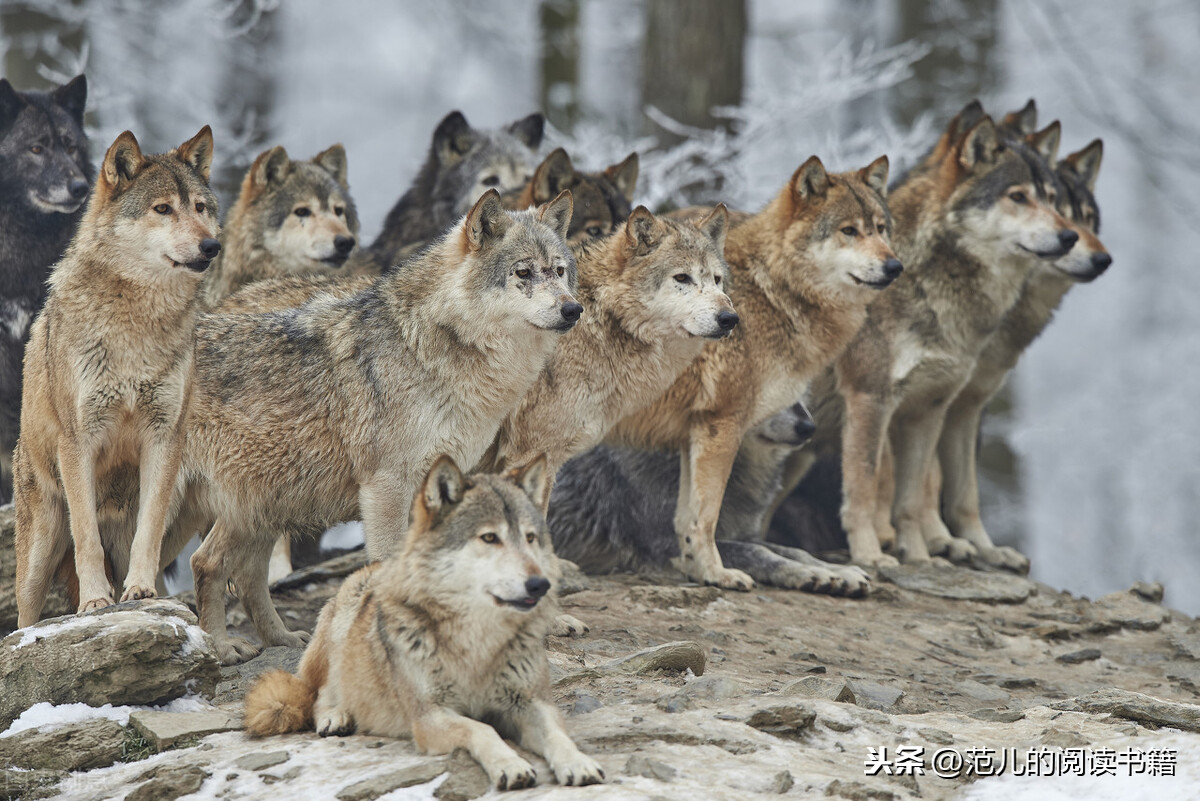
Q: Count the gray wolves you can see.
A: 13